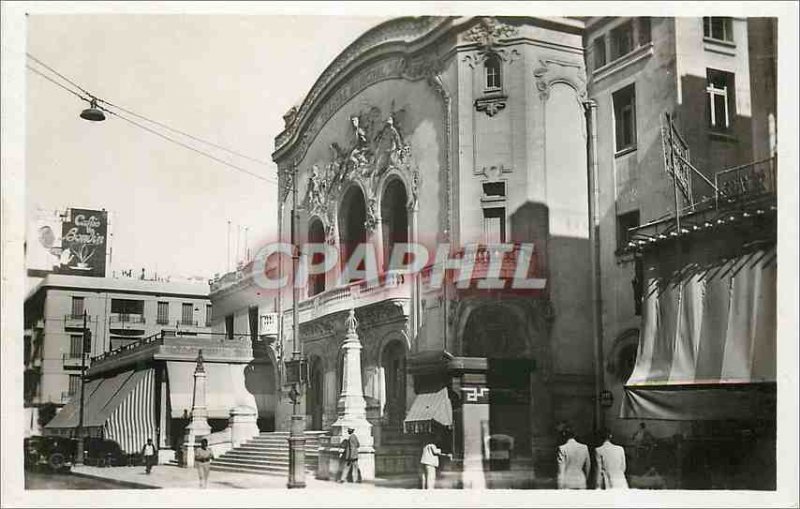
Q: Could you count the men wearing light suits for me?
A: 2